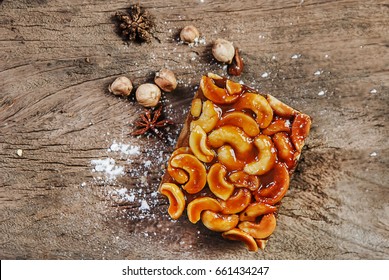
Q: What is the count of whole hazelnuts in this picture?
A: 5